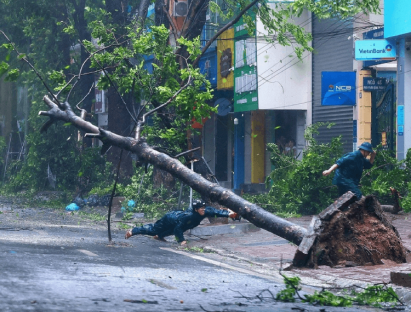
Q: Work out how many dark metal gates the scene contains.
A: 1